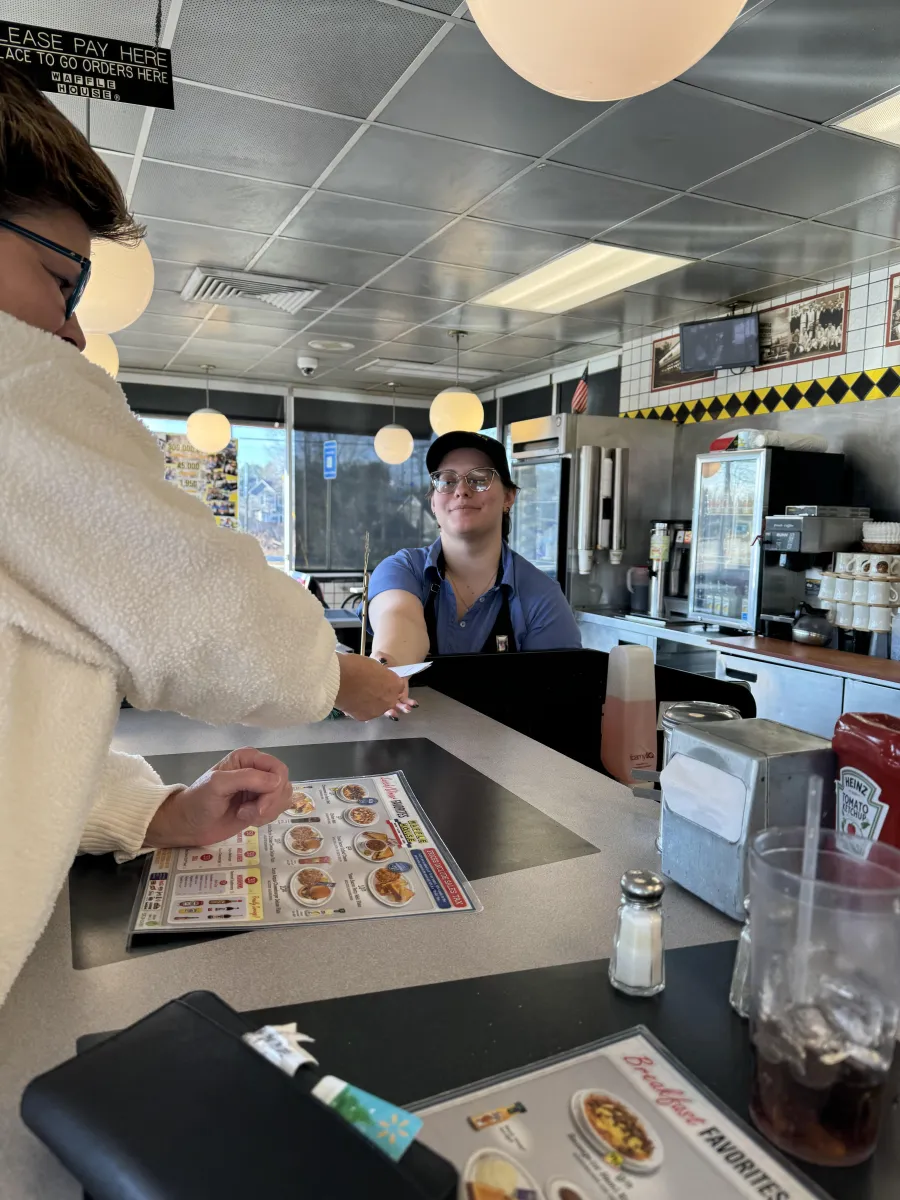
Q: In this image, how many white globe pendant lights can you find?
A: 6